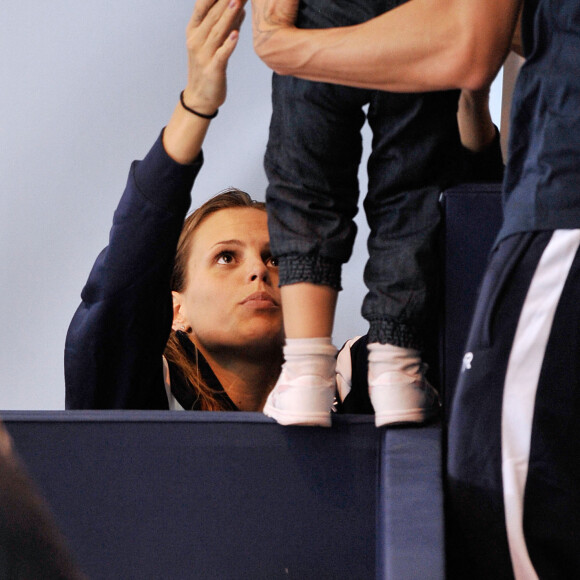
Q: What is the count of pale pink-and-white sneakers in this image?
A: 2